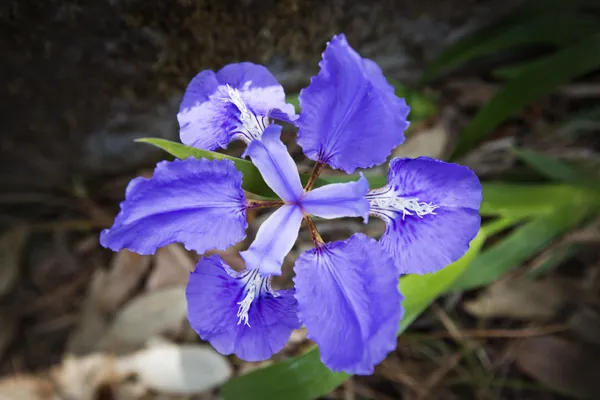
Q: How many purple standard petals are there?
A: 3